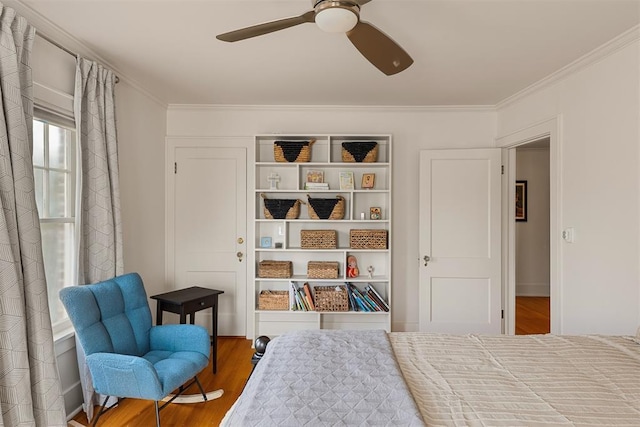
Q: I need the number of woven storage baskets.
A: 10